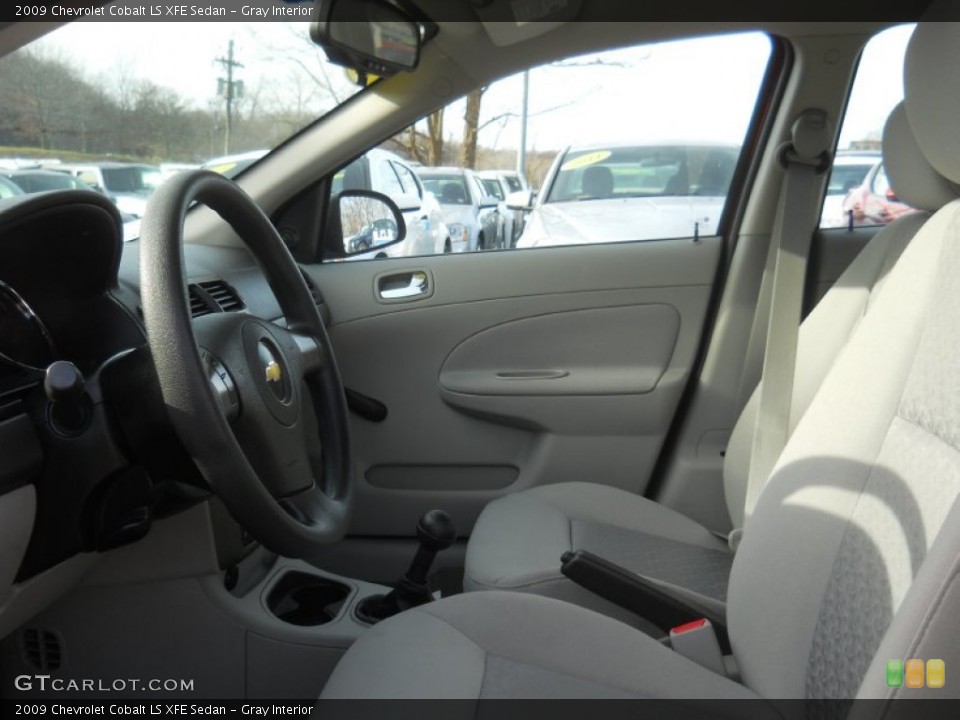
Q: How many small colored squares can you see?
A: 3